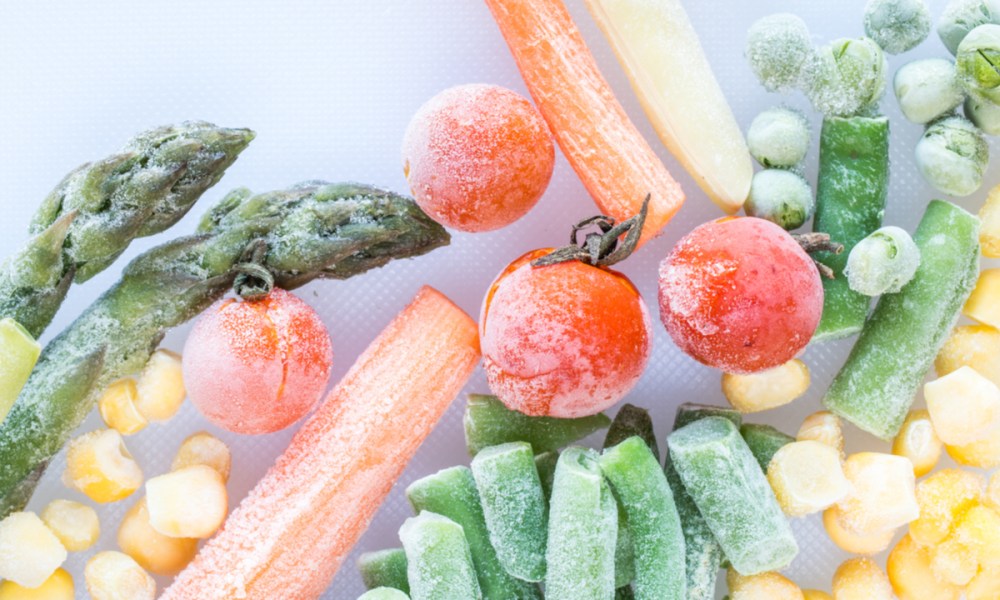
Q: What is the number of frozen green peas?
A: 11